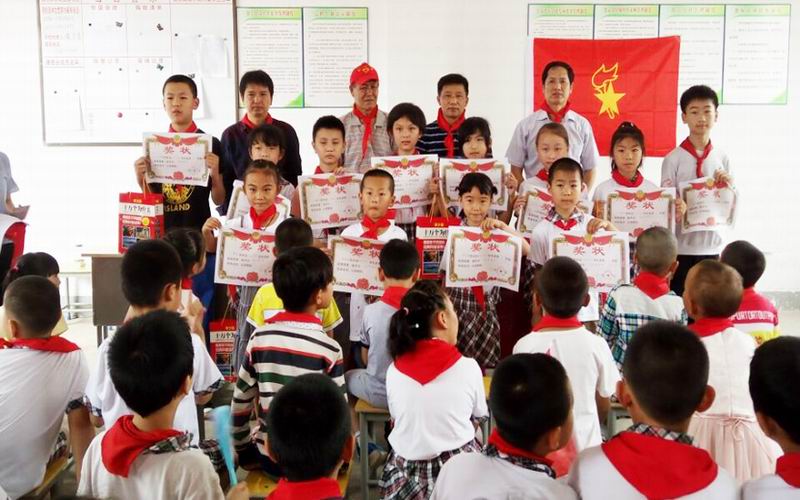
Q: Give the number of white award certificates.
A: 12